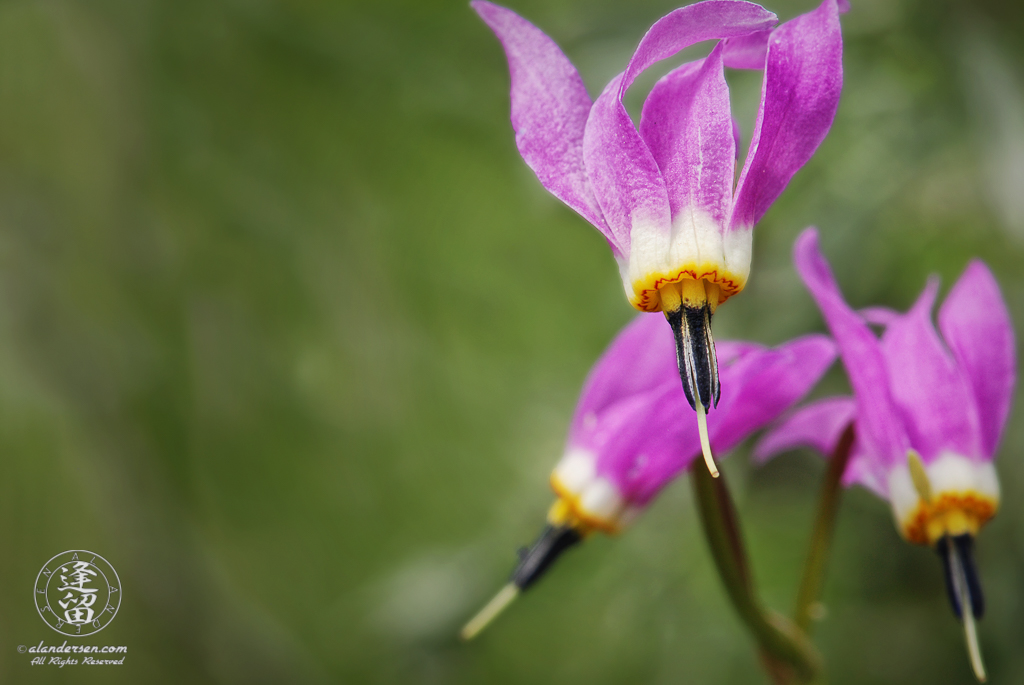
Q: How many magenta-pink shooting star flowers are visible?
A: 3